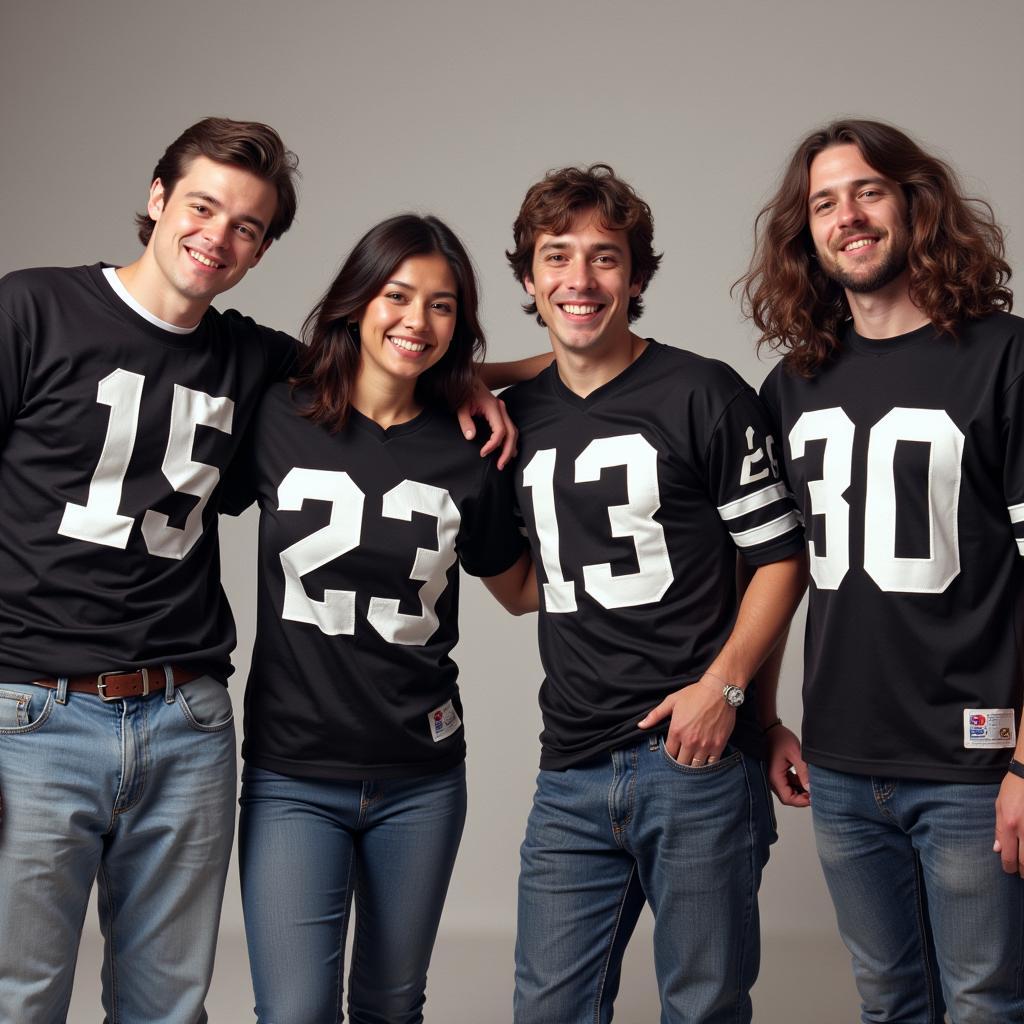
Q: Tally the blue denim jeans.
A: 4